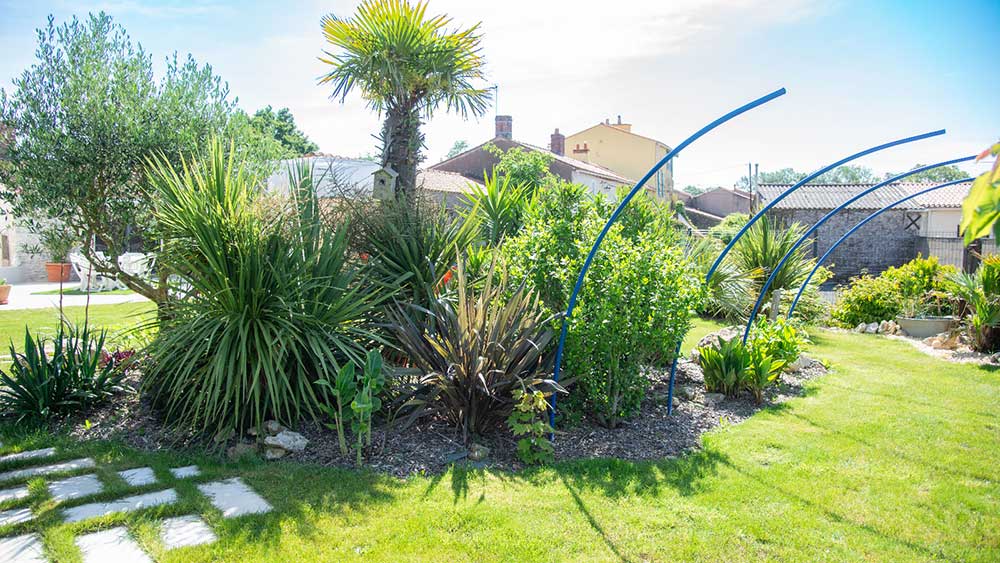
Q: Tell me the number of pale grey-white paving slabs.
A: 12